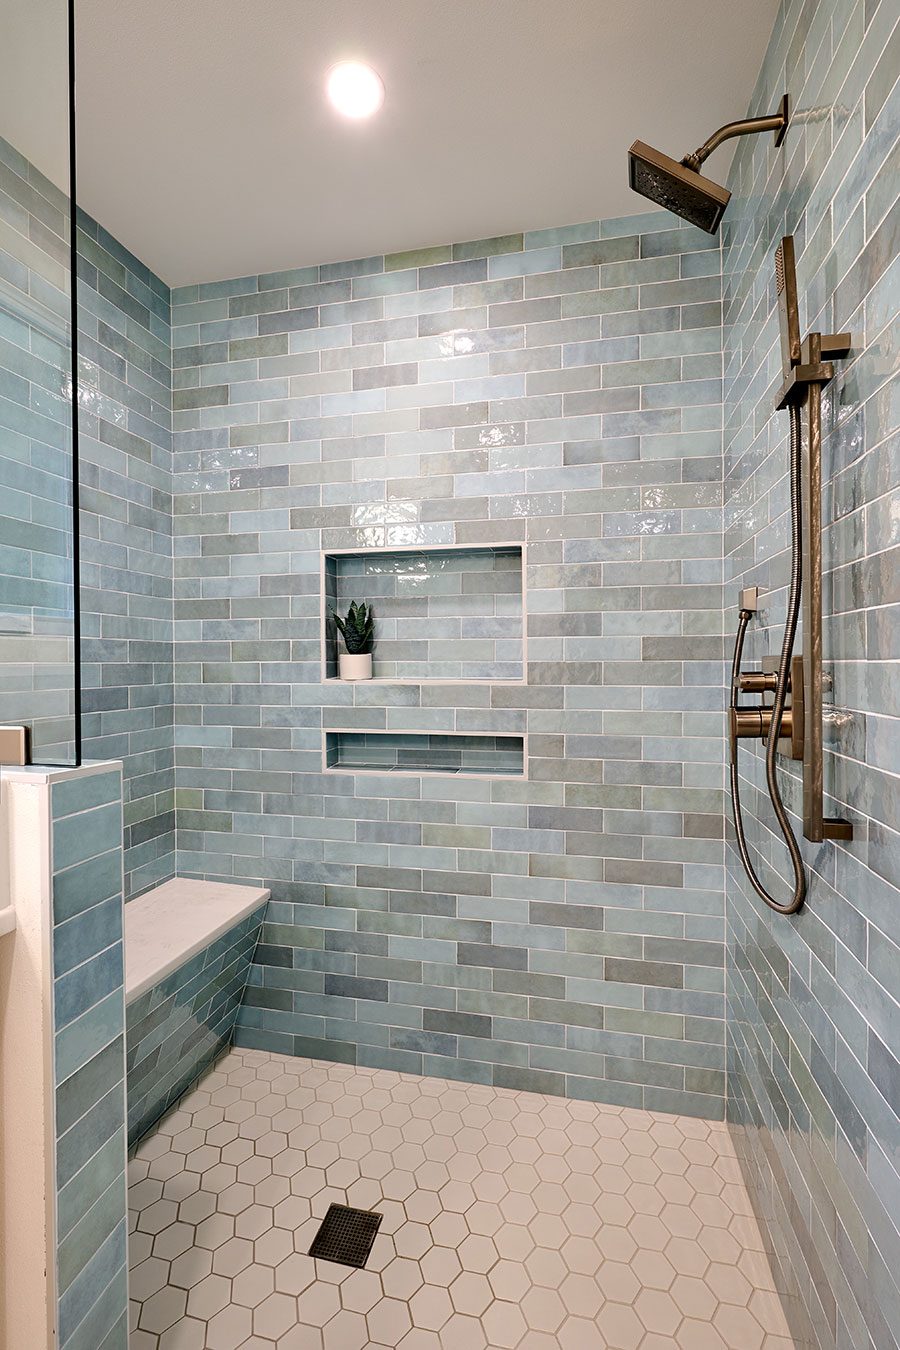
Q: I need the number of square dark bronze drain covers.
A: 1